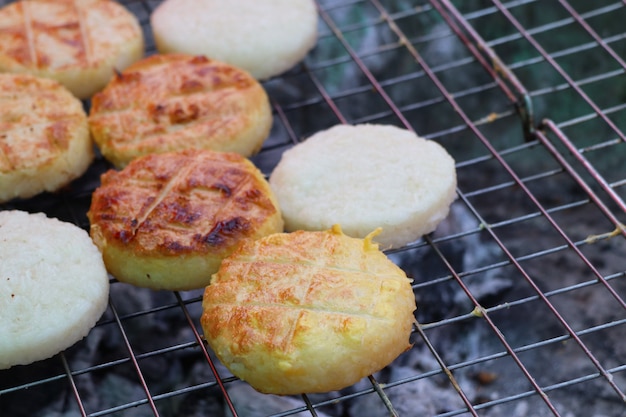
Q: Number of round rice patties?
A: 8